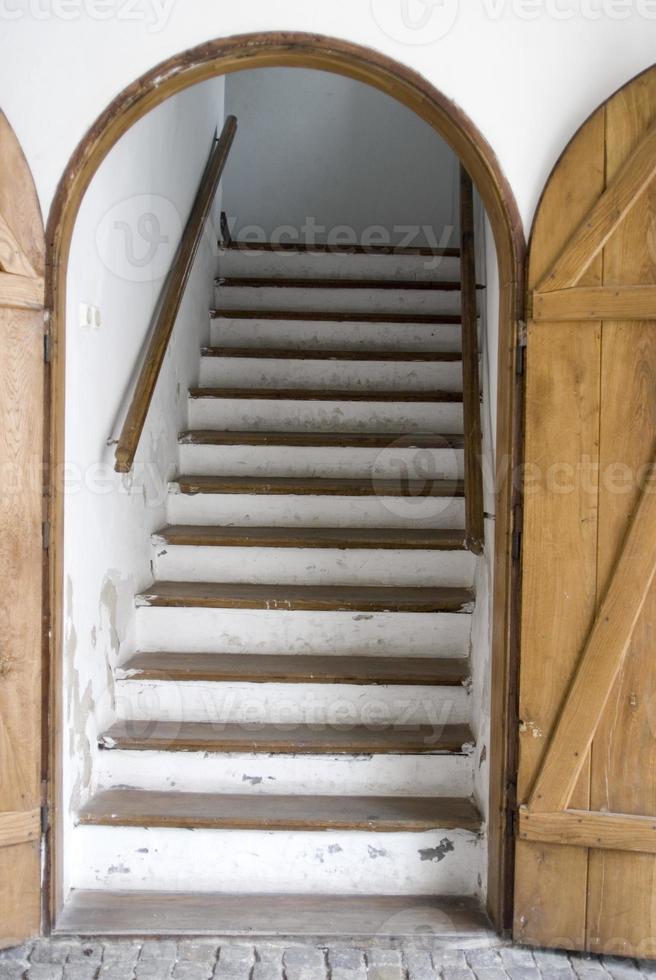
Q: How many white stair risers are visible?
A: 12